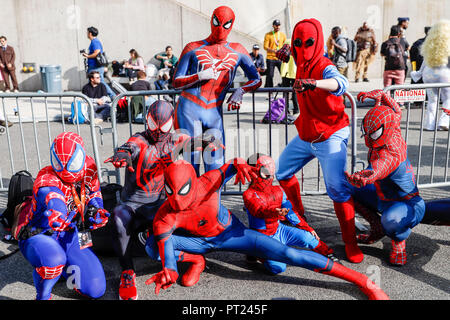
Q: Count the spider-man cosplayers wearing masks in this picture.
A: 7